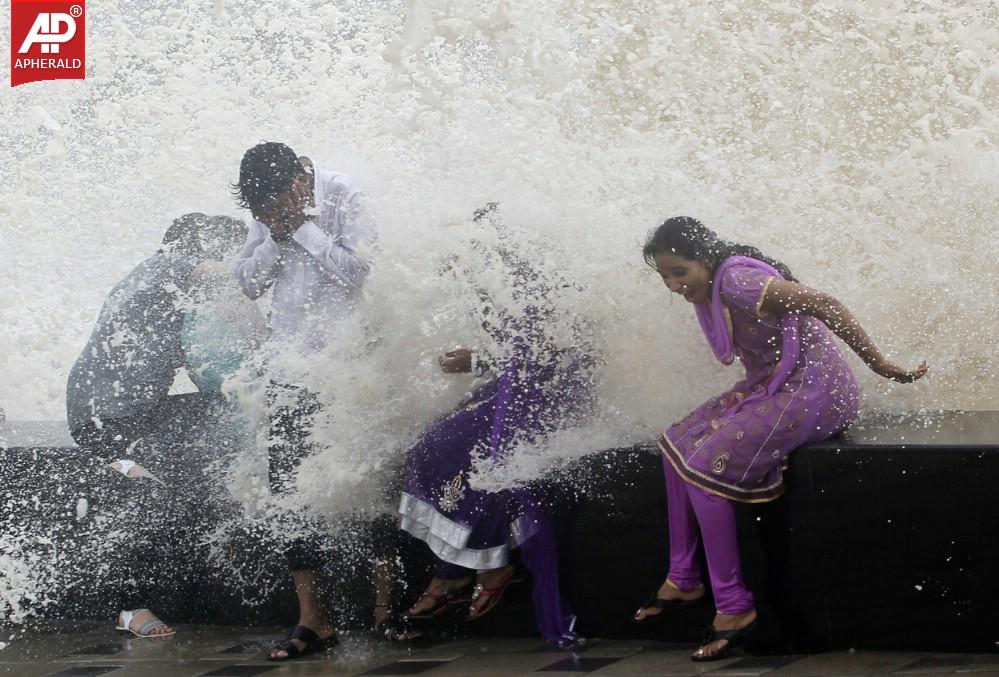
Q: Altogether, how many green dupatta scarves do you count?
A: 0